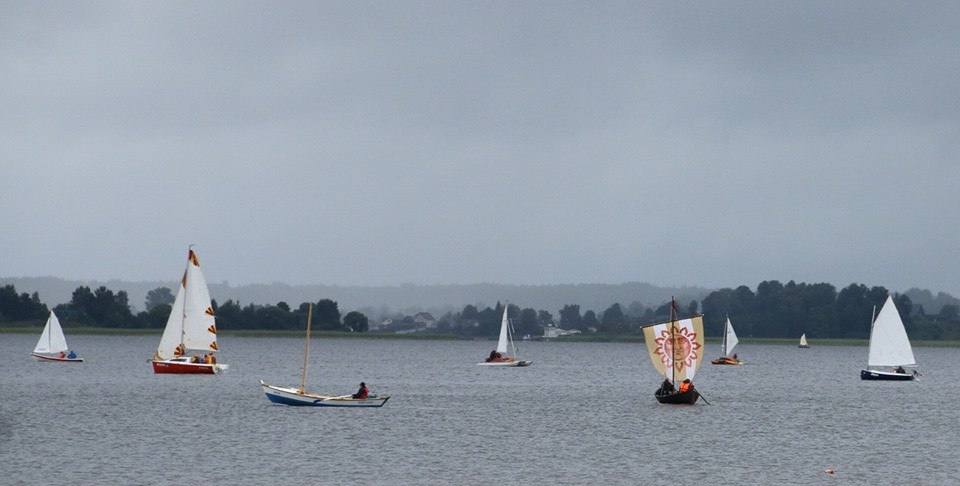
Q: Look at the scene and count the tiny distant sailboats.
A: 1